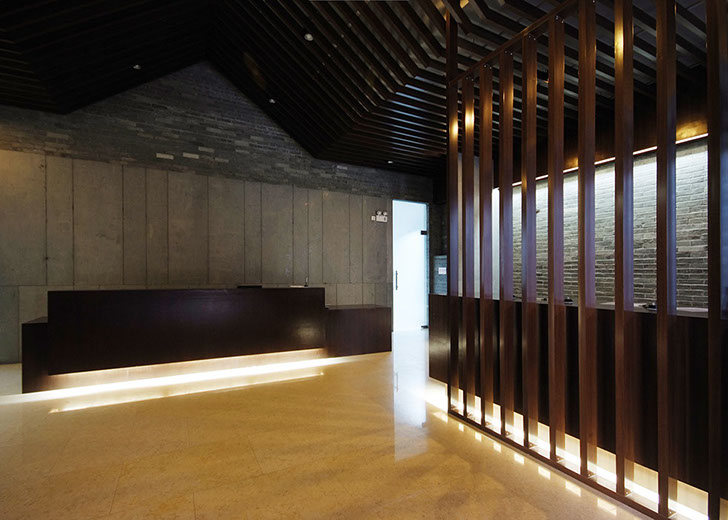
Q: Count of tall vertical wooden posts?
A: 10